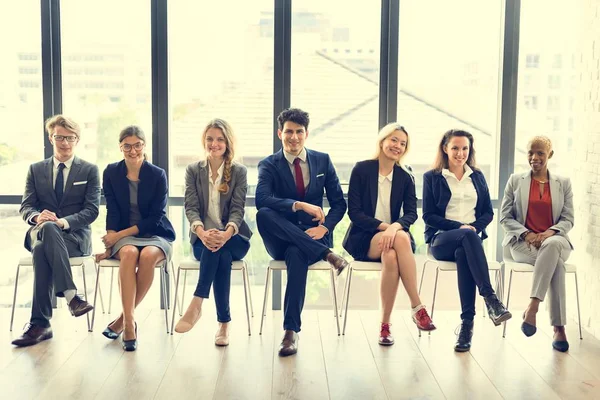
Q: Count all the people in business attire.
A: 7